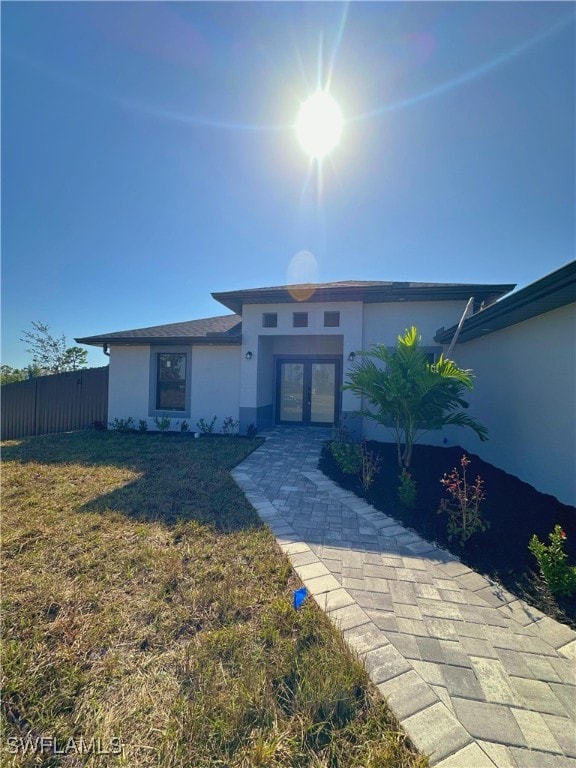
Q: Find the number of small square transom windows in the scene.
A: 3